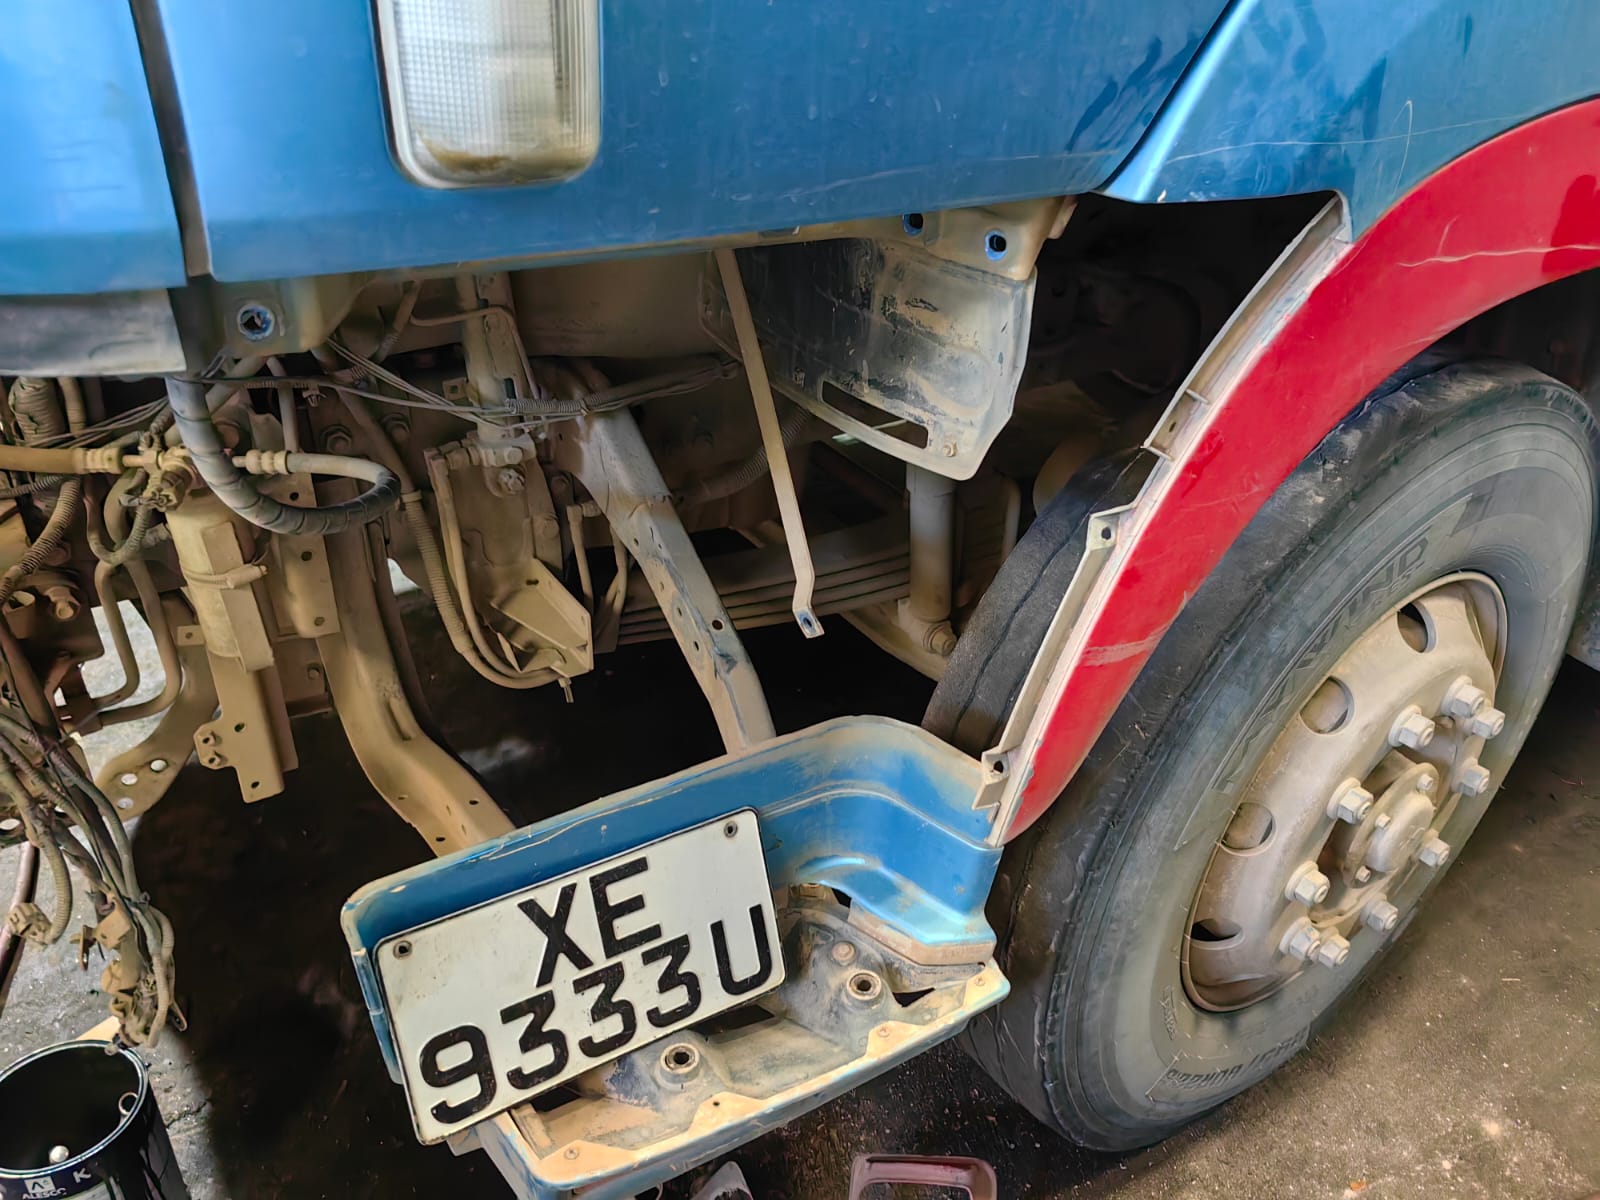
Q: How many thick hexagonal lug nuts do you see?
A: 10